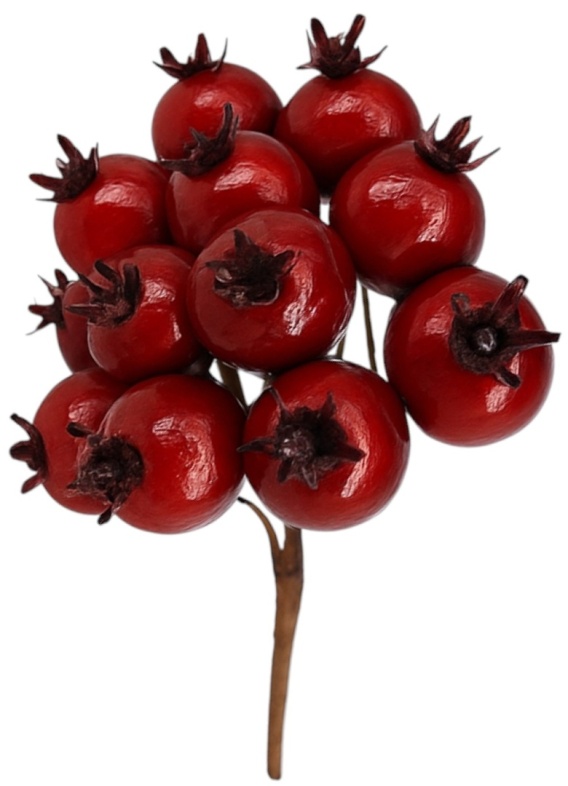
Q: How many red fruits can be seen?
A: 12